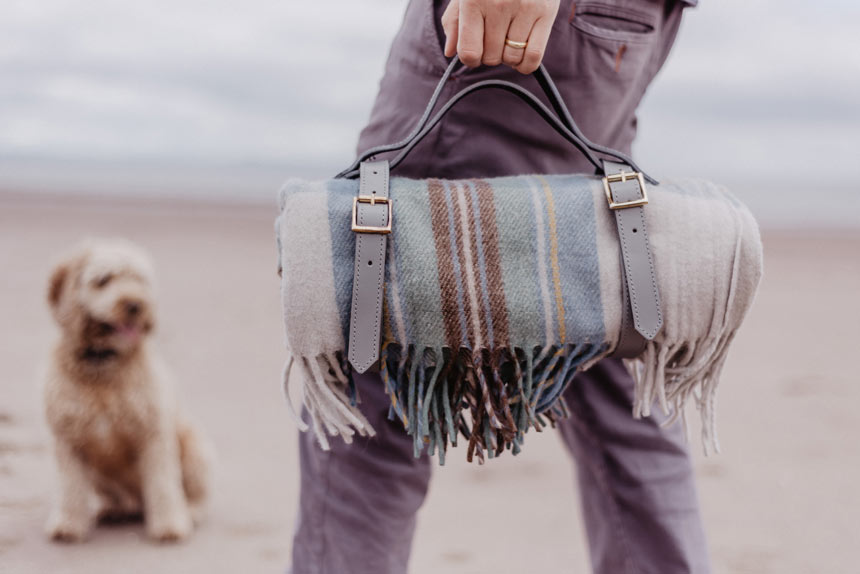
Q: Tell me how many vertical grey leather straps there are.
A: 2